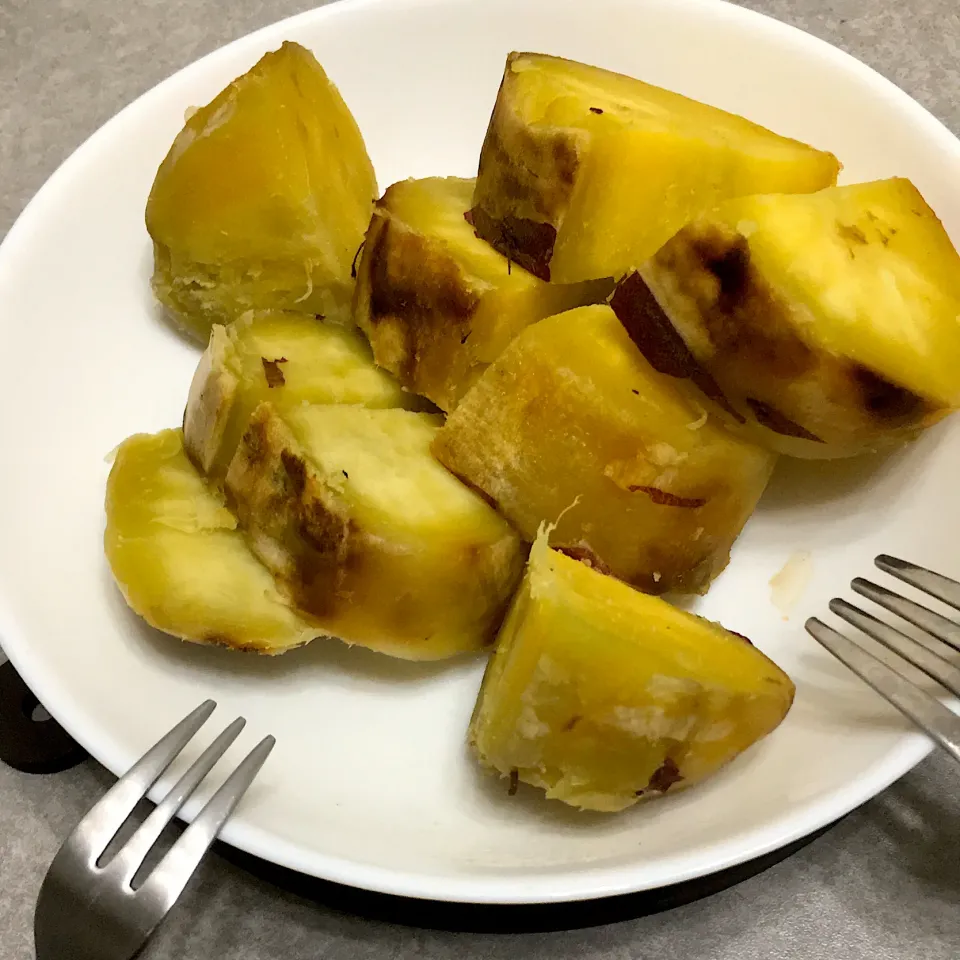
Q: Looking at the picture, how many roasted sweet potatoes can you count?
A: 9